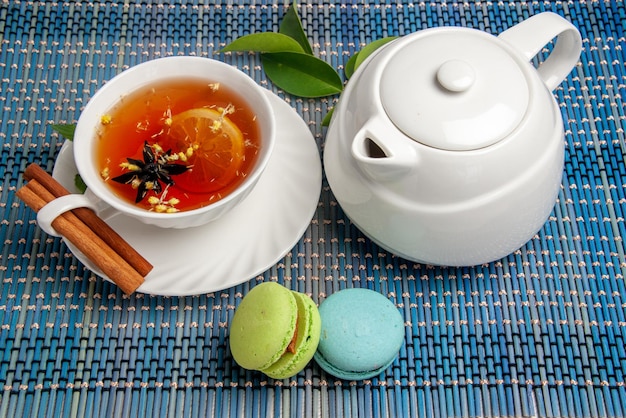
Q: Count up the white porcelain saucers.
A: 1